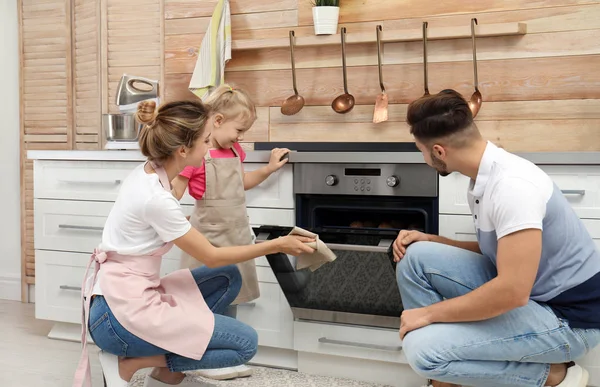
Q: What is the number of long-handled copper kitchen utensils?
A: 5